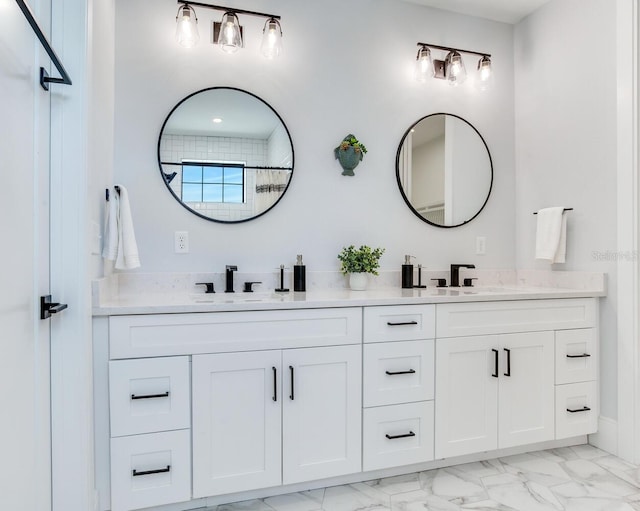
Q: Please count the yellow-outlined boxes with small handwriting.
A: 0